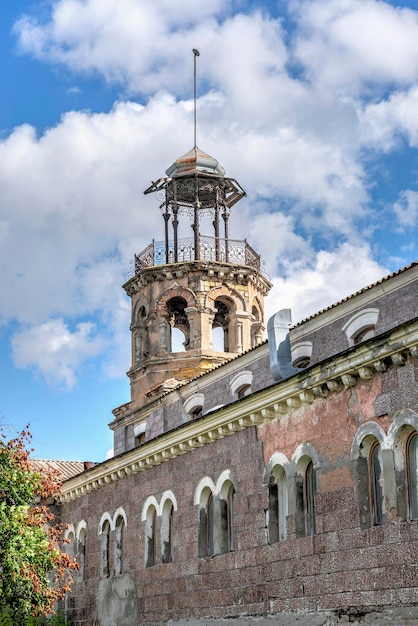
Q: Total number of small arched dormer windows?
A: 5